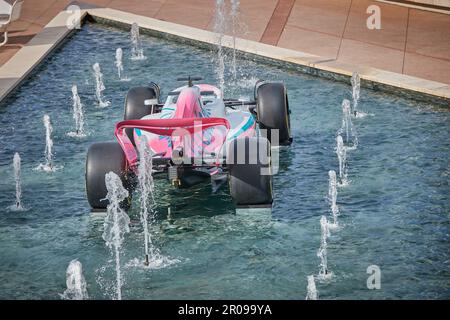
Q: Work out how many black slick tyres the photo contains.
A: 4